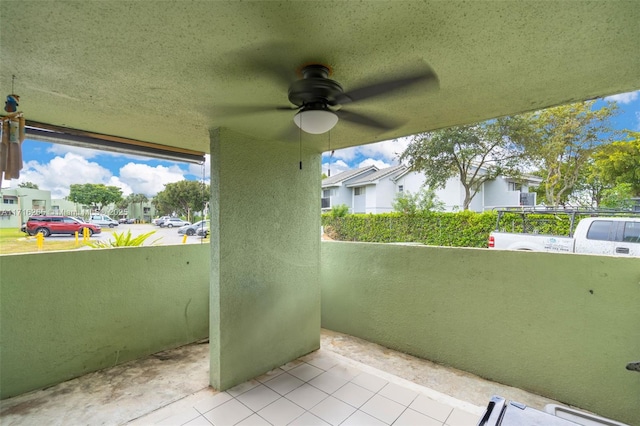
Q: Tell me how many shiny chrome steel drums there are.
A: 0